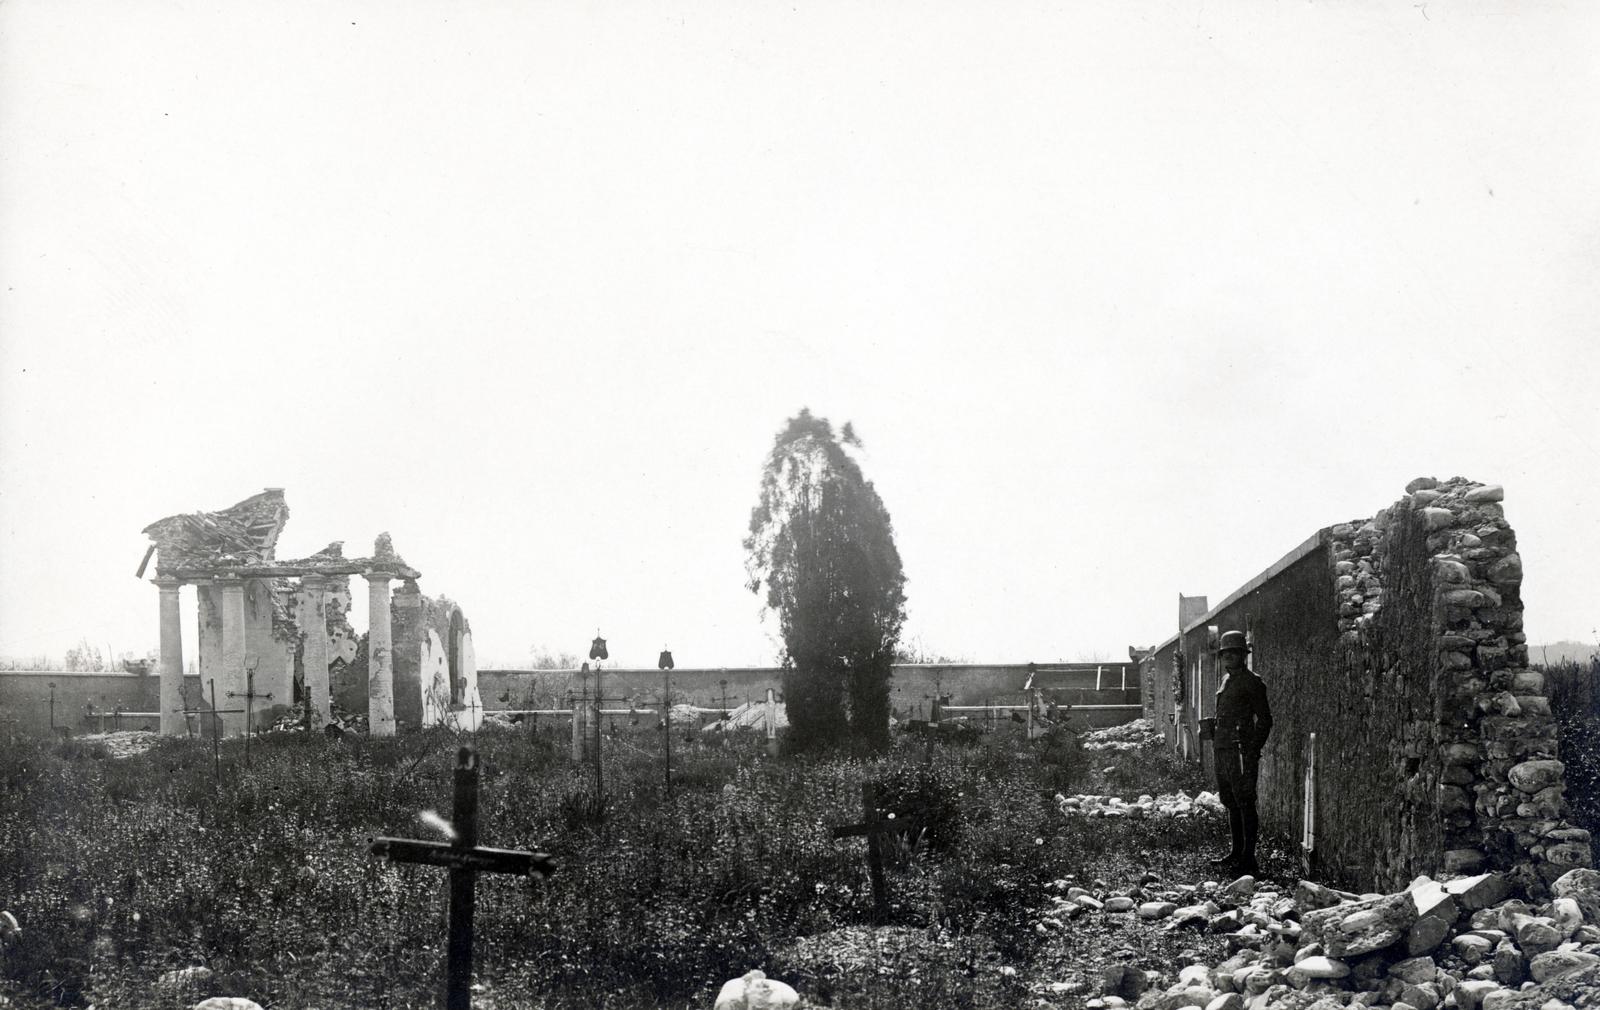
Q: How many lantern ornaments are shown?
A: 2